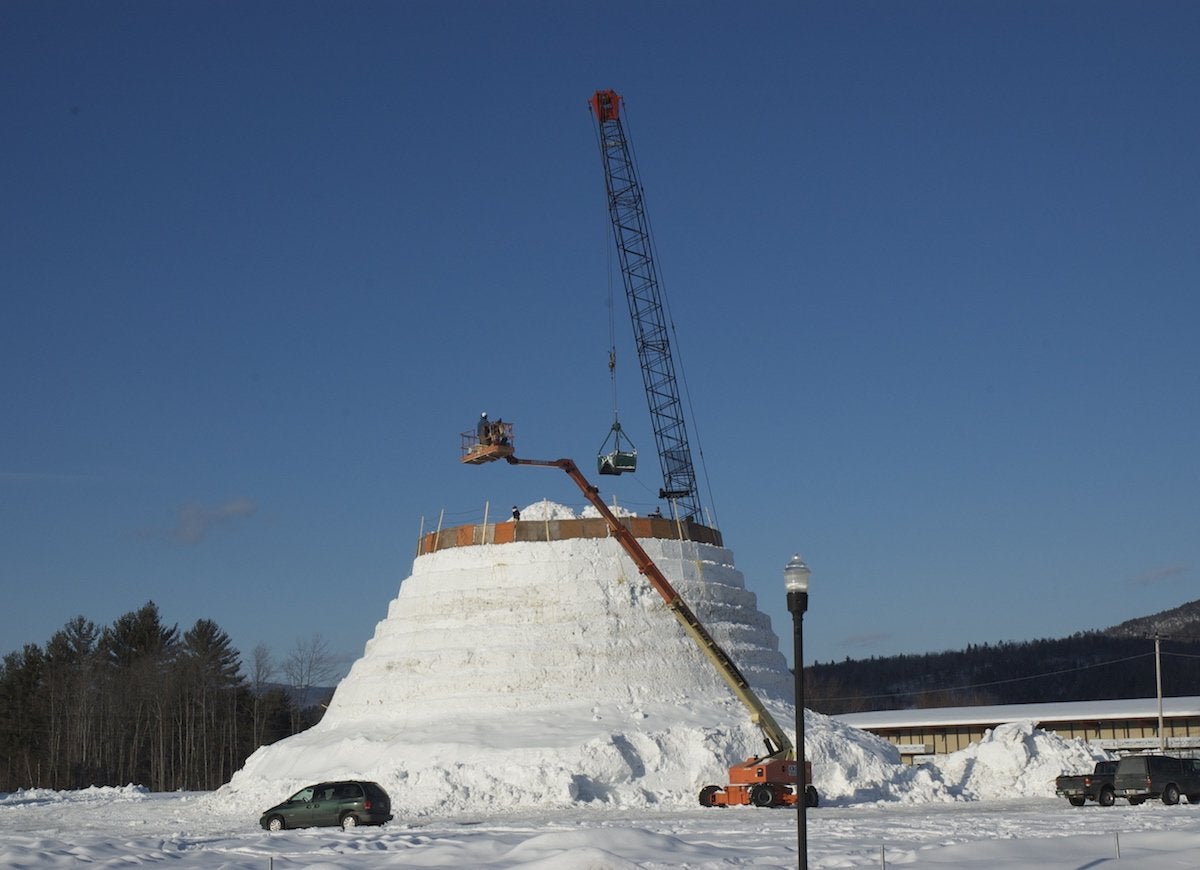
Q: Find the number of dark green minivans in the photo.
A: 1